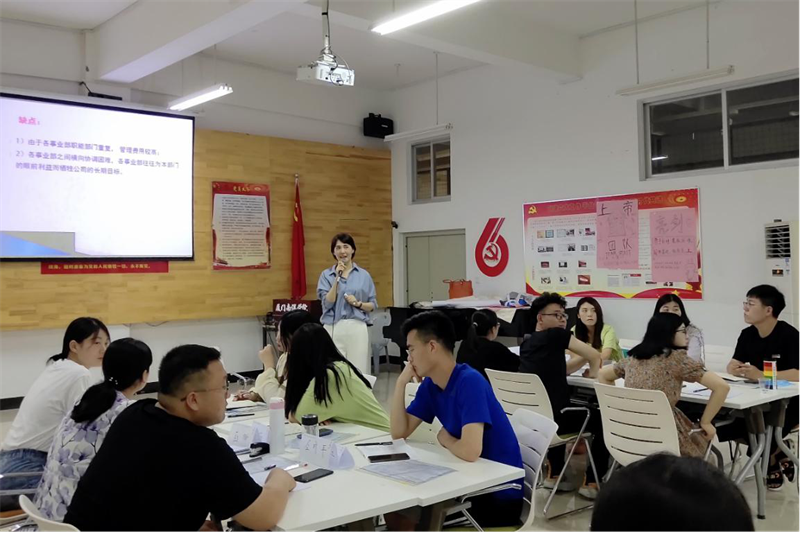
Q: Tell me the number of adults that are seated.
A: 13